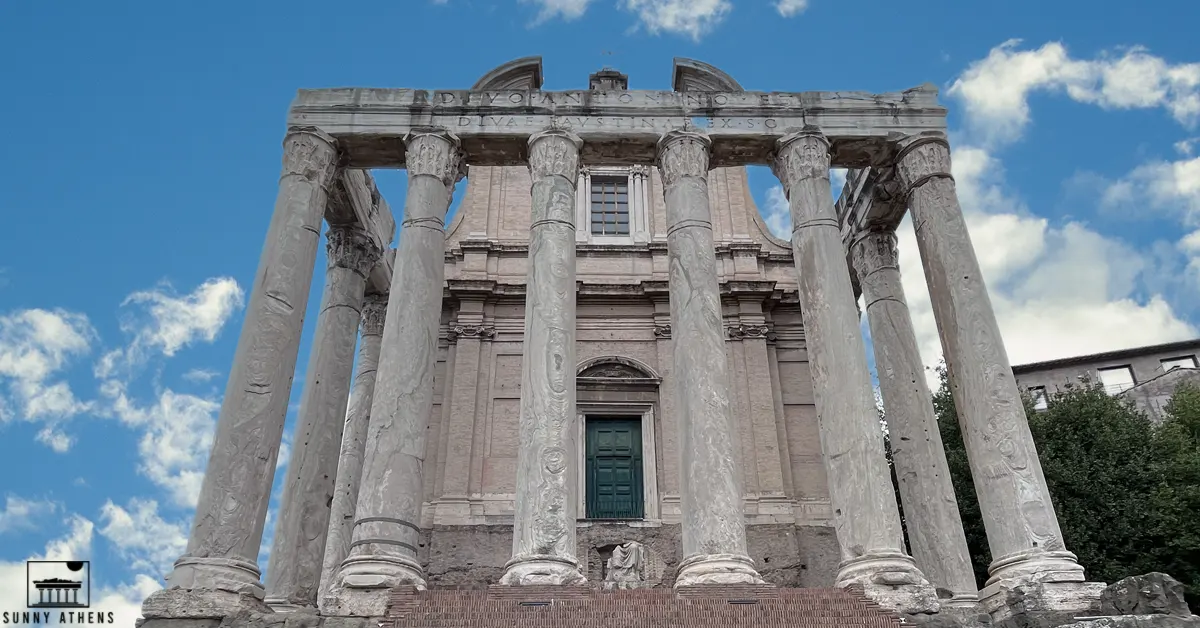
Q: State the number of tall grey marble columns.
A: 9